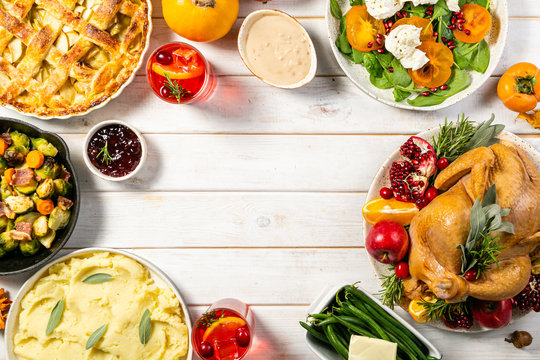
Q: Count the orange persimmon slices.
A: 4